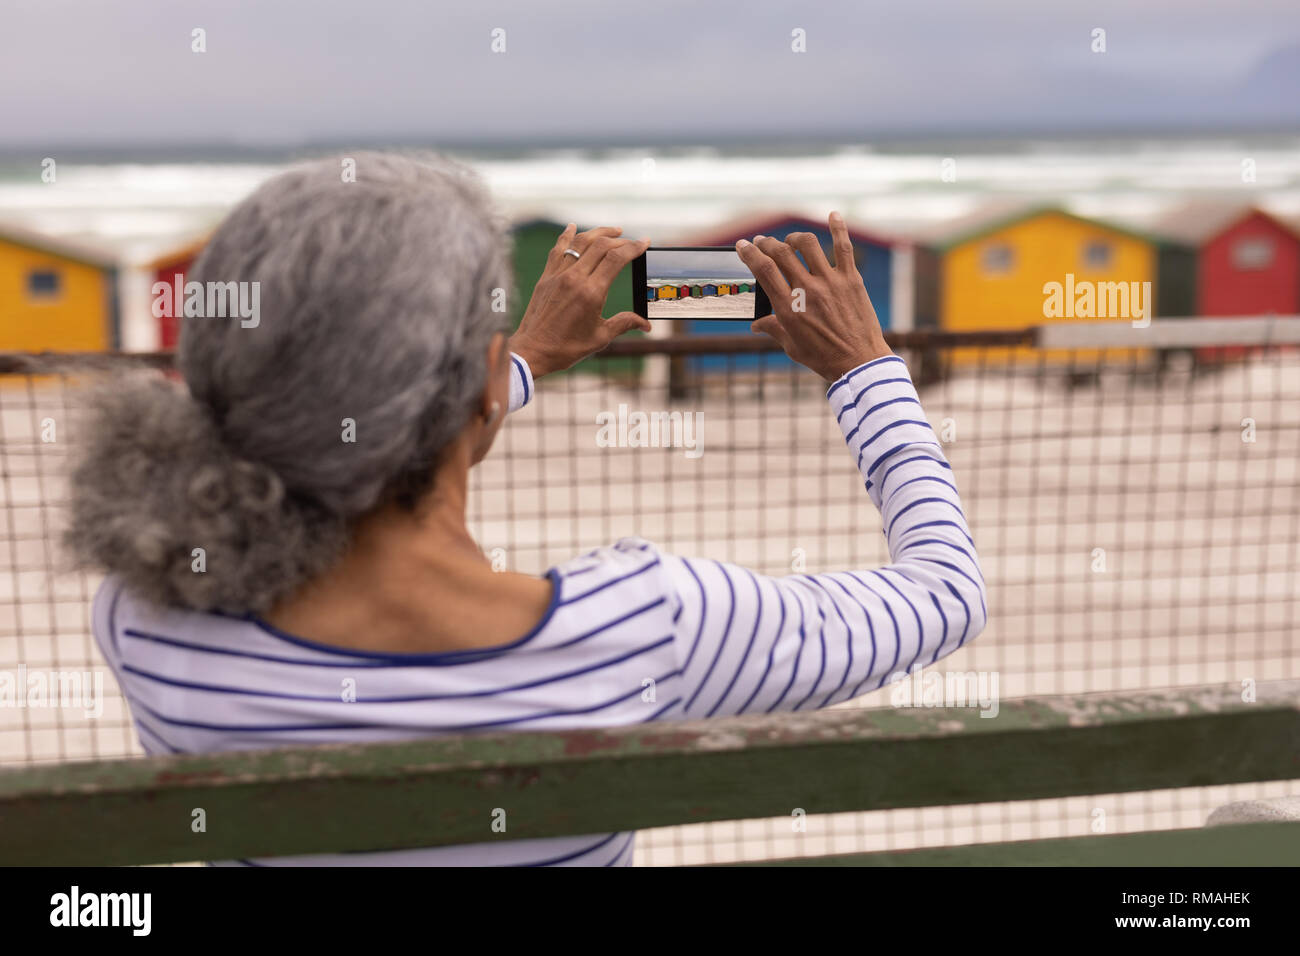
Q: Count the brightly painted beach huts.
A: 6